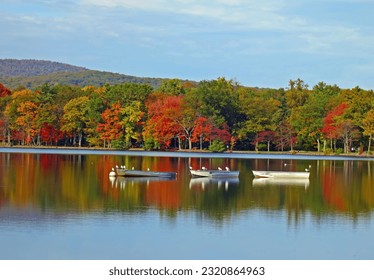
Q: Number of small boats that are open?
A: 3